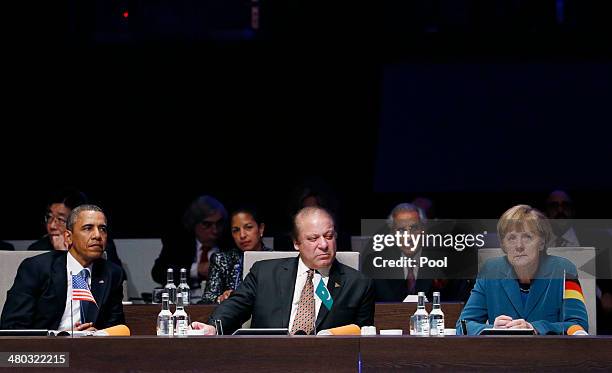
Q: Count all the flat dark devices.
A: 3